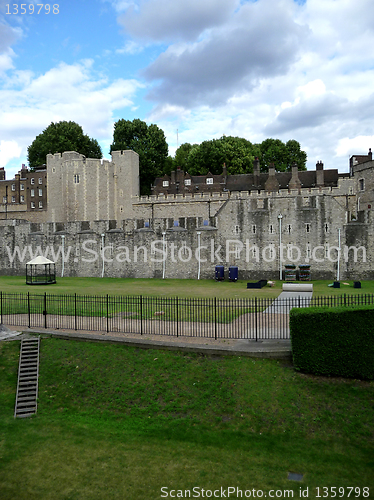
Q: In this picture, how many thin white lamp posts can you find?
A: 6